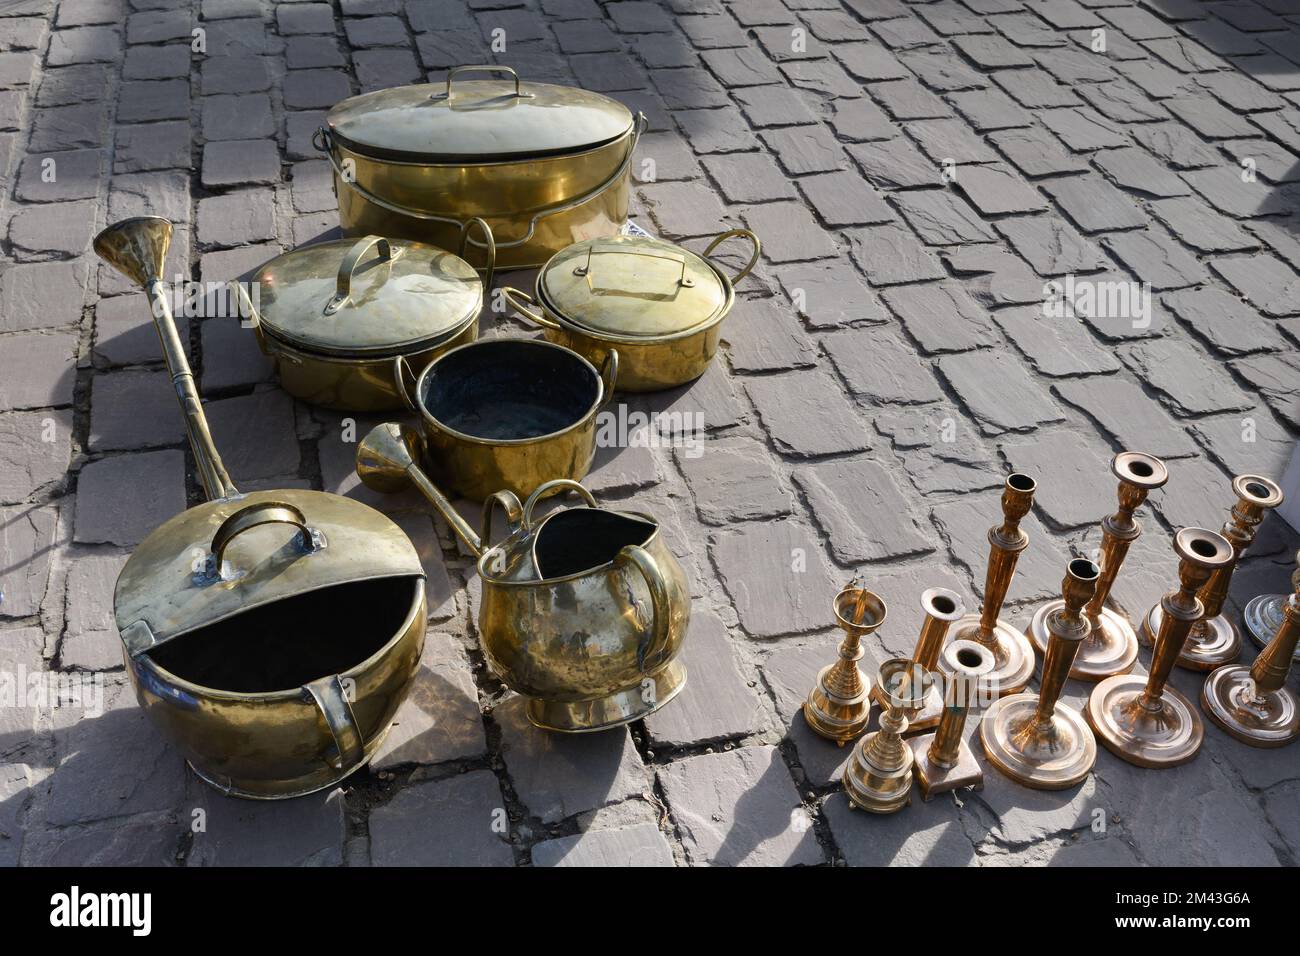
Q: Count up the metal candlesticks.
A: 11